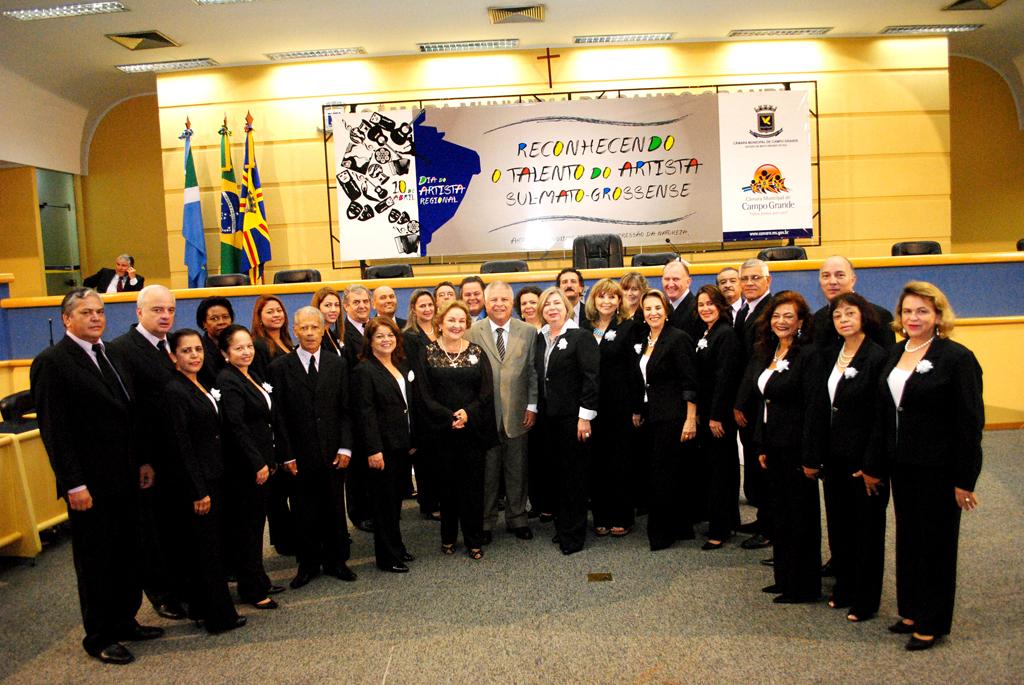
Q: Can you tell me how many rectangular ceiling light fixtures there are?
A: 8